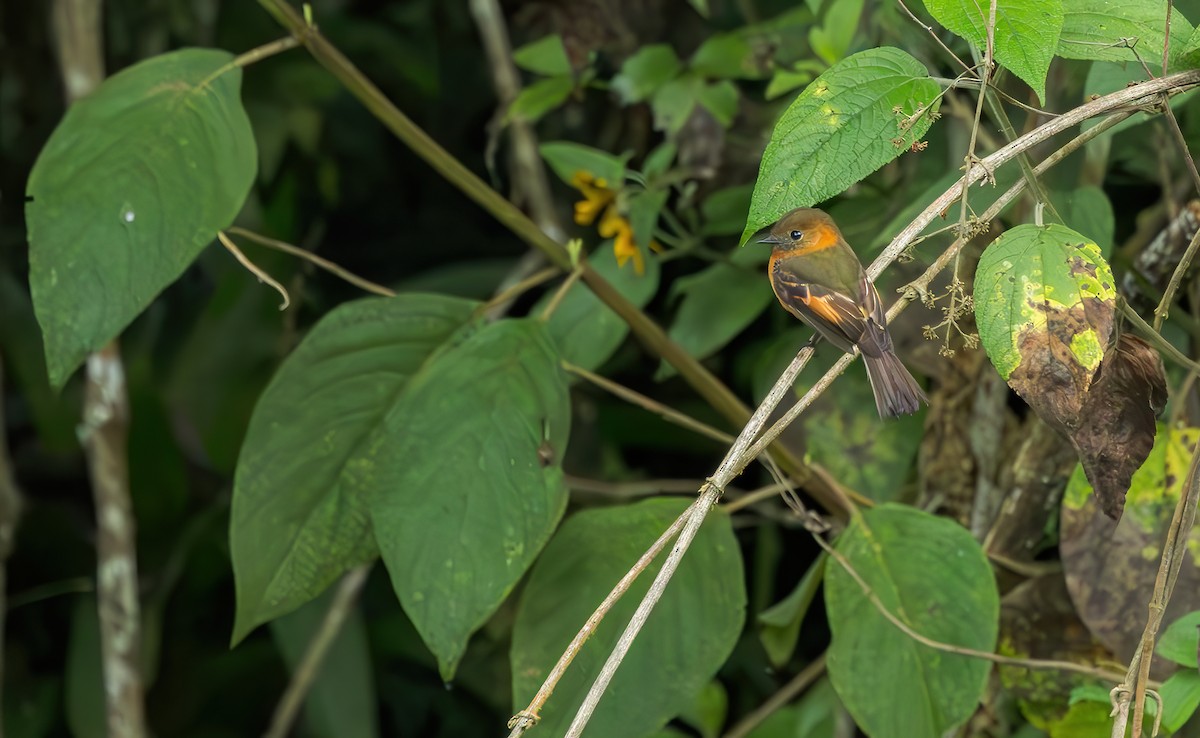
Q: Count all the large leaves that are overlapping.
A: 2